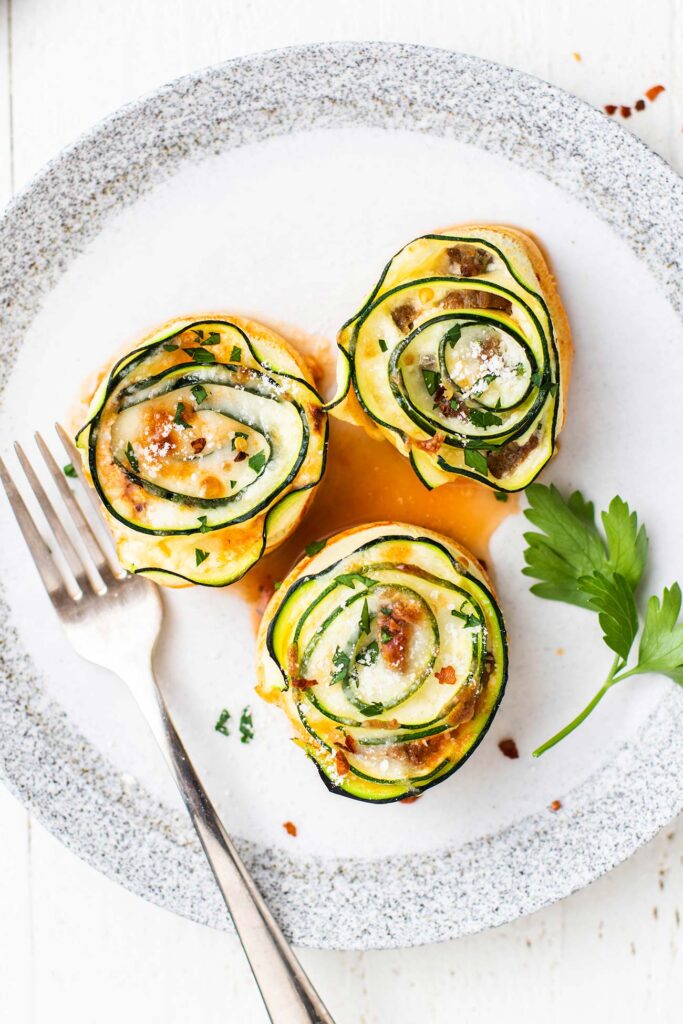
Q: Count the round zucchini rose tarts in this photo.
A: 3